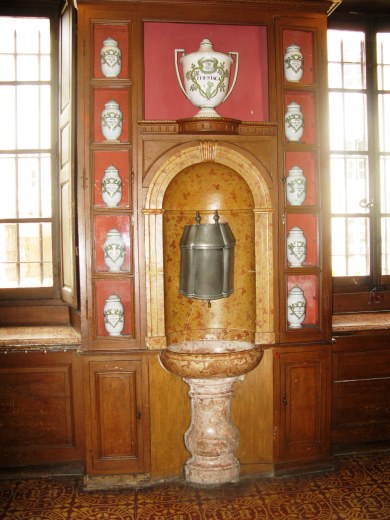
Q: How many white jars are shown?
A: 11